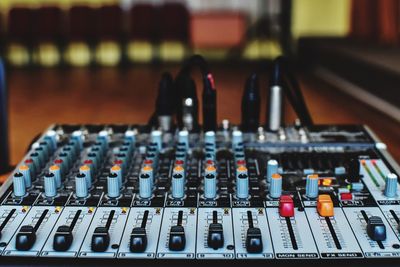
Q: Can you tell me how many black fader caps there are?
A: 8